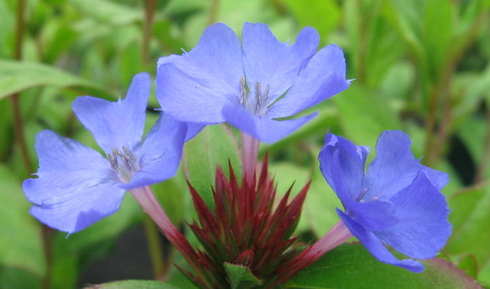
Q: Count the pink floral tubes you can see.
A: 3